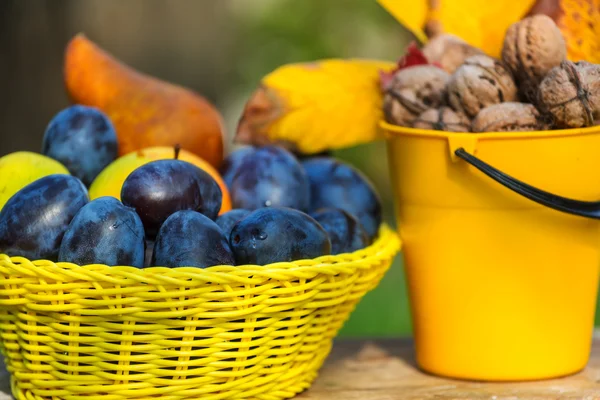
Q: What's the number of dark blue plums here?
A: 11